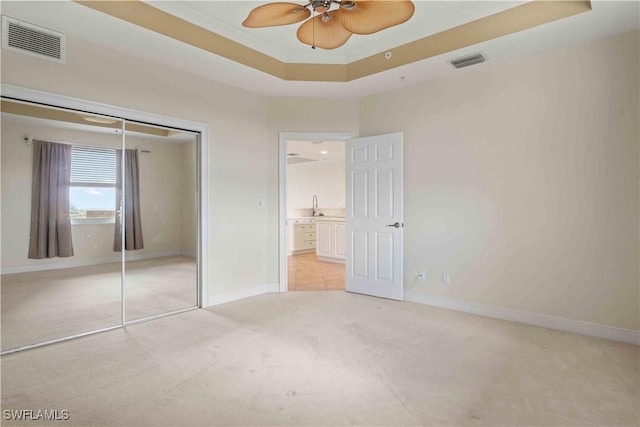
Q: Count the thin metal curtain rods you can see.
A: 1